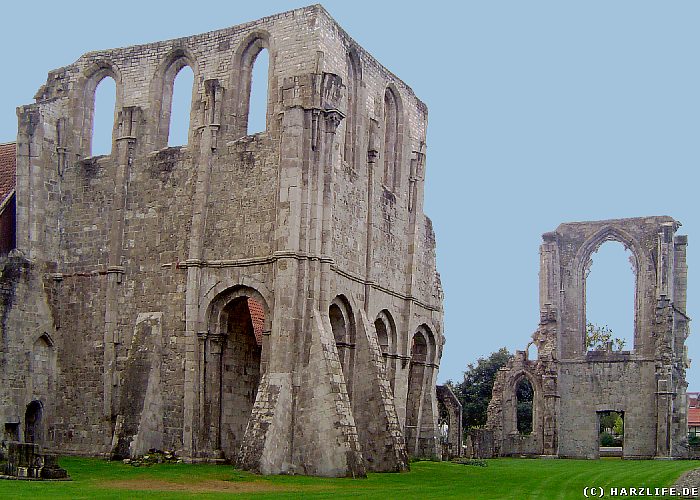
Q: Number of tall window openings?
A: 6